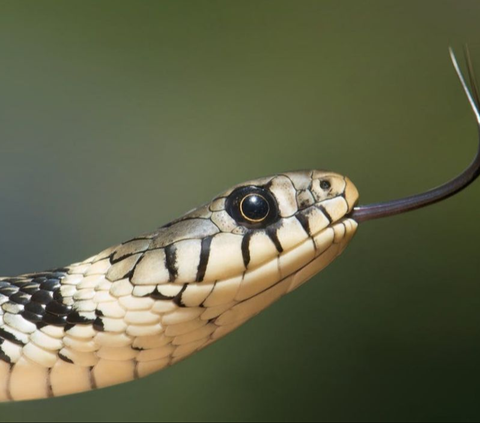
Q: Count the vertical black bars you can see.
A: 6